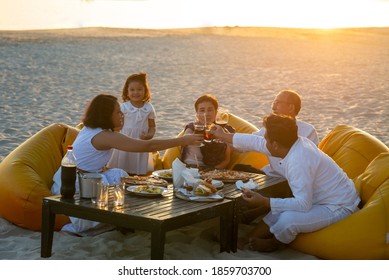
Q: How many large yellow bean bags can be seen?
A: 4